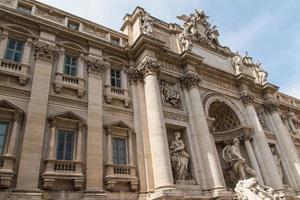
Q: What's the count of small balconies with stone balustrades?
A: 6